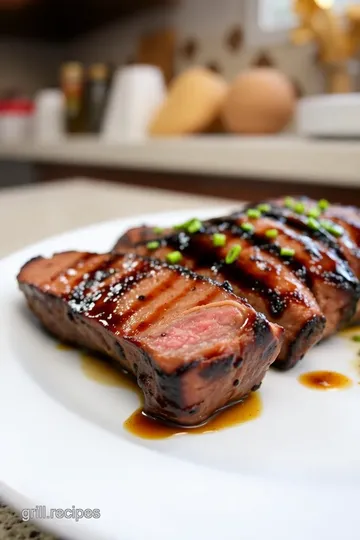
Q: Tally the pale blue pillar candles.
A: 0